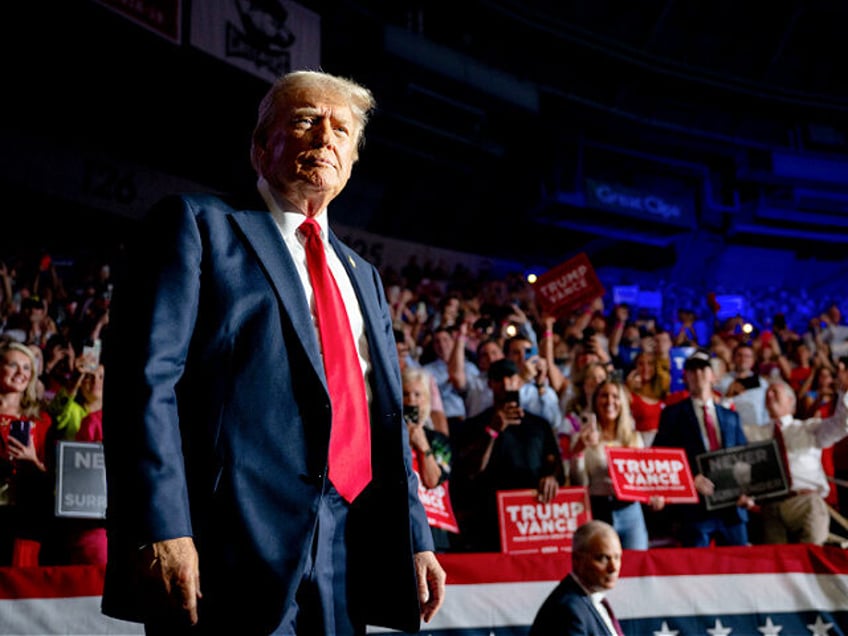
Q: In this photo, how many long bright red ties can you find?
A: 1